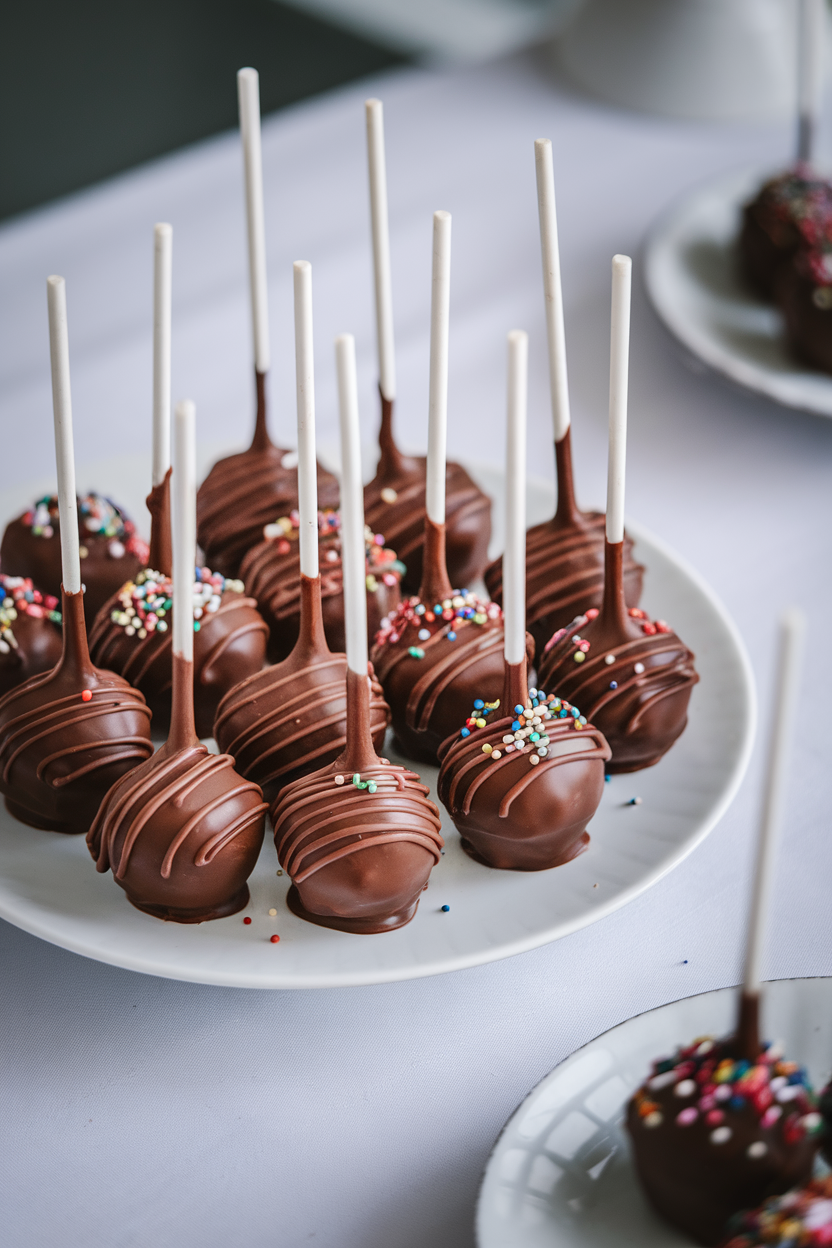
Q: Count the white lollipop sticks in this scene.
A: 13